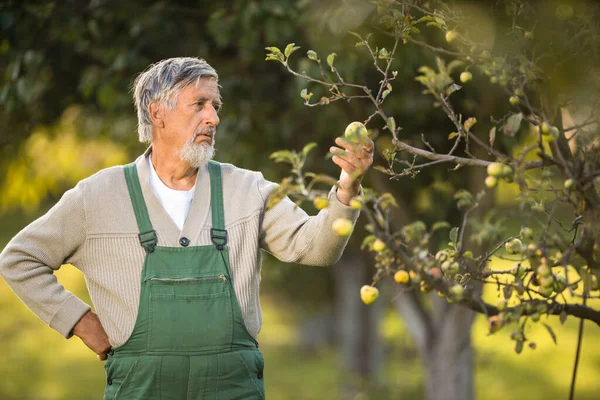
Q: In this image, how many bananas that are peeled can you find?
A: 0